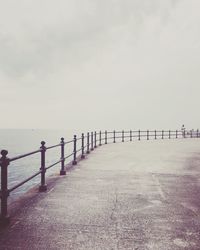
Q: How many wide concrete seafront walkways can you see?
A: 1